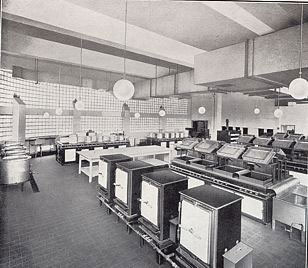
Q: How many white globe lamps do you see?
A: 10